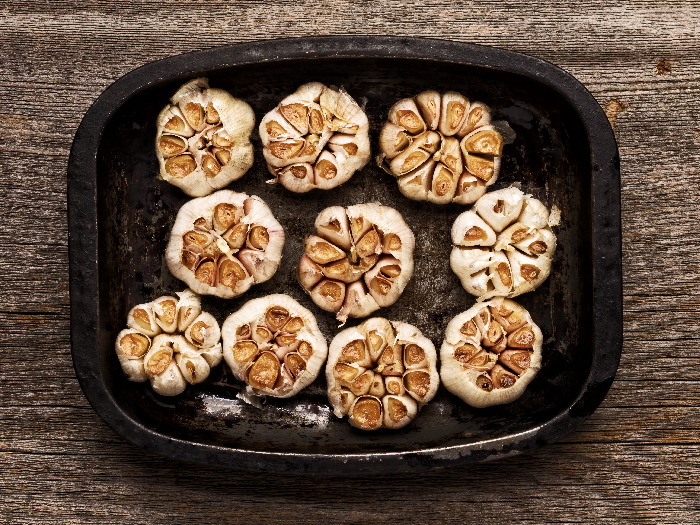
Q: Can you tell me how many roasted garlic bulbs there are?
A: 10